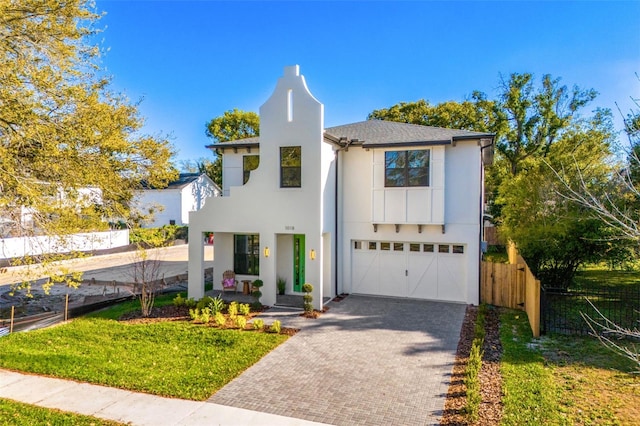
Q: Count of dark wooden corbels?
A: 4